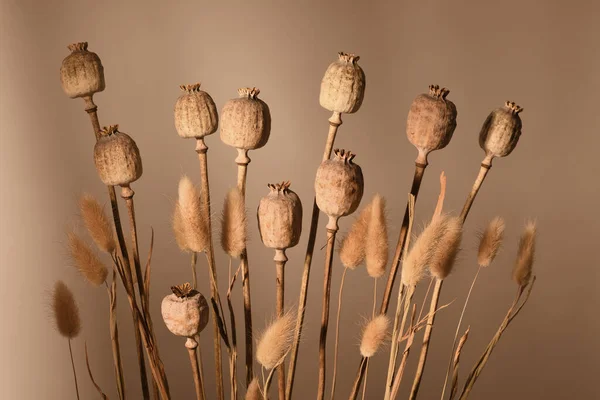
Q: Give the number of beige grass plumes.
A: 15